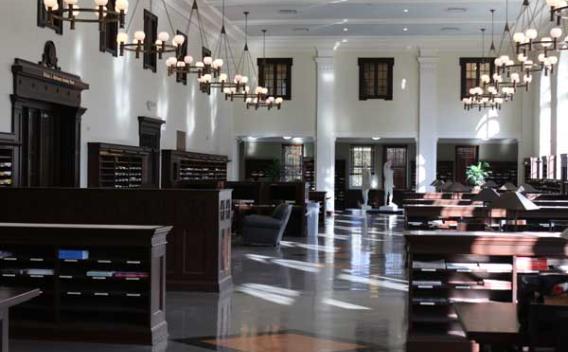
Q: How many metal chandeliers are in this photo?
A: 12